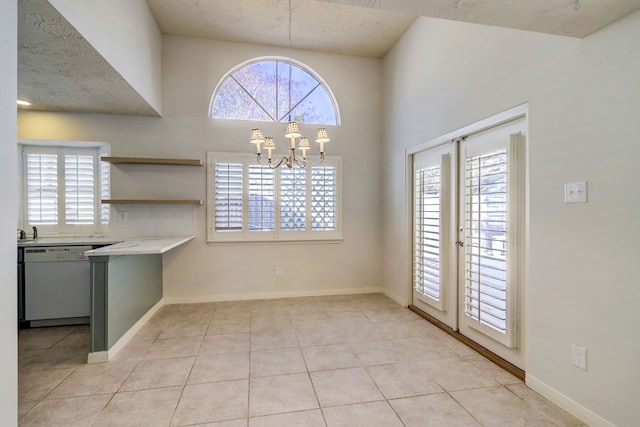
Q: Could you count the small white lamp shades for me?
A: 5